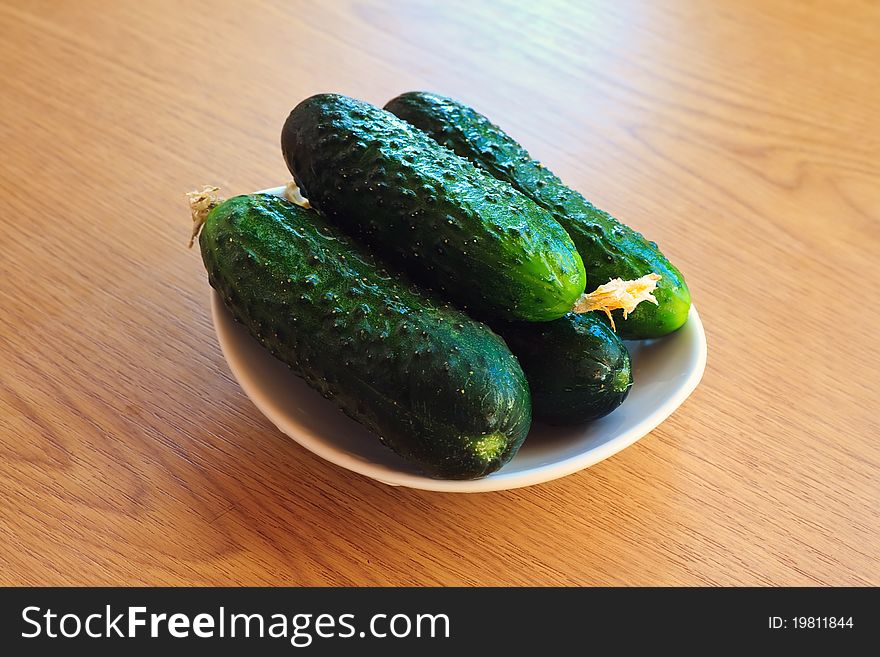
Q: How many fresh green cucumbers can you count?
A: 4